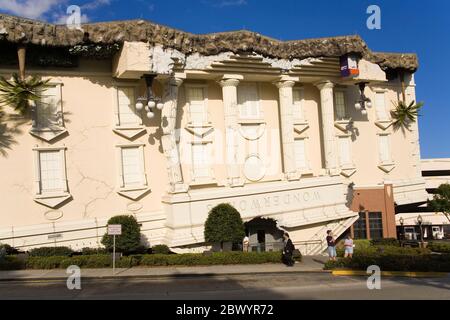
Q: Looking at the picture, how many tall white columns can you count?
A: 4